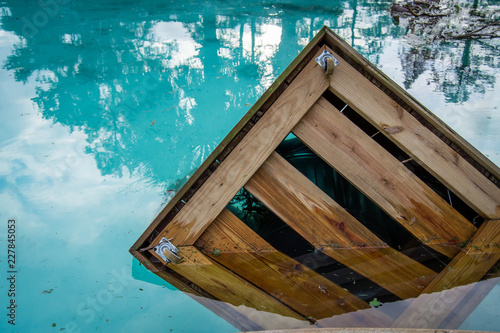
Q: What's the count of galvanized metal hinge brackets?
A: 2